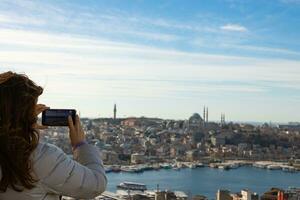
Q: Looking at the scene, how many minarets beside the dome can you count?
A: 4